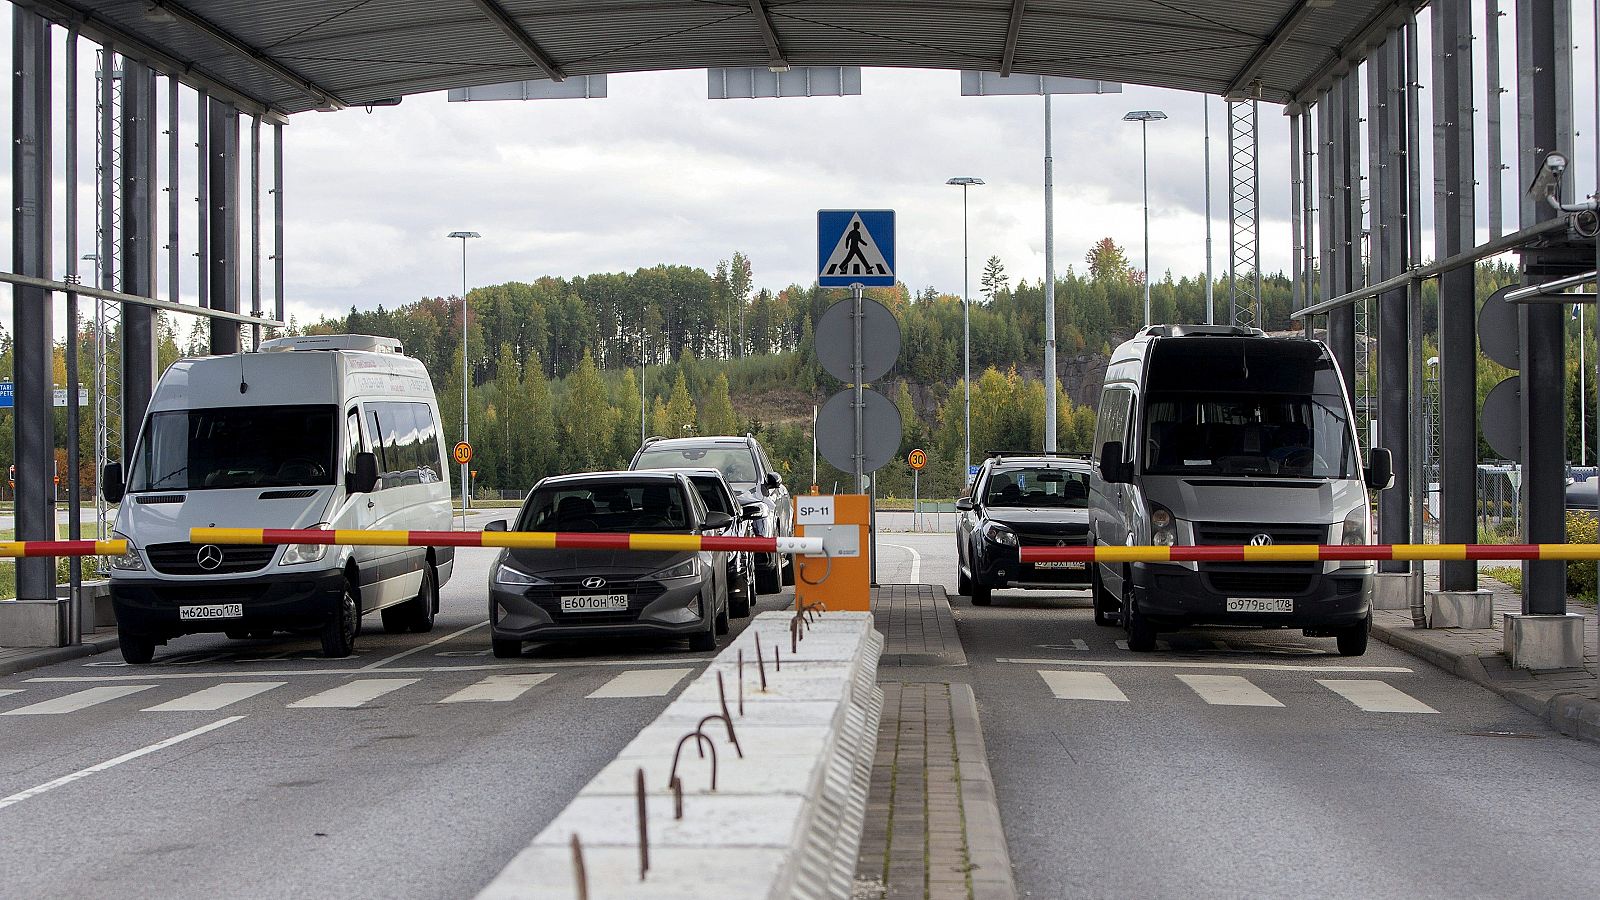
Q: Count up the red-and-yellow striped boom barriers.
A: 3